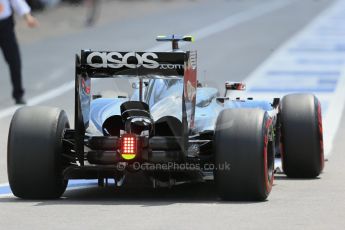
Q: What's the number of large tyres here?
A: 3